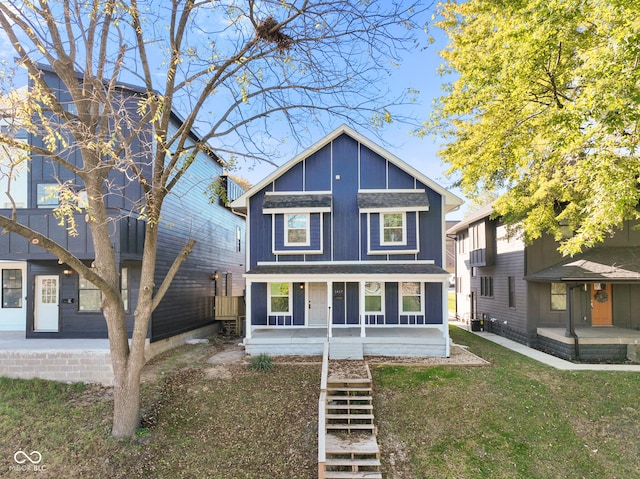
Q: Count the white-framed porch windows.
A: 3